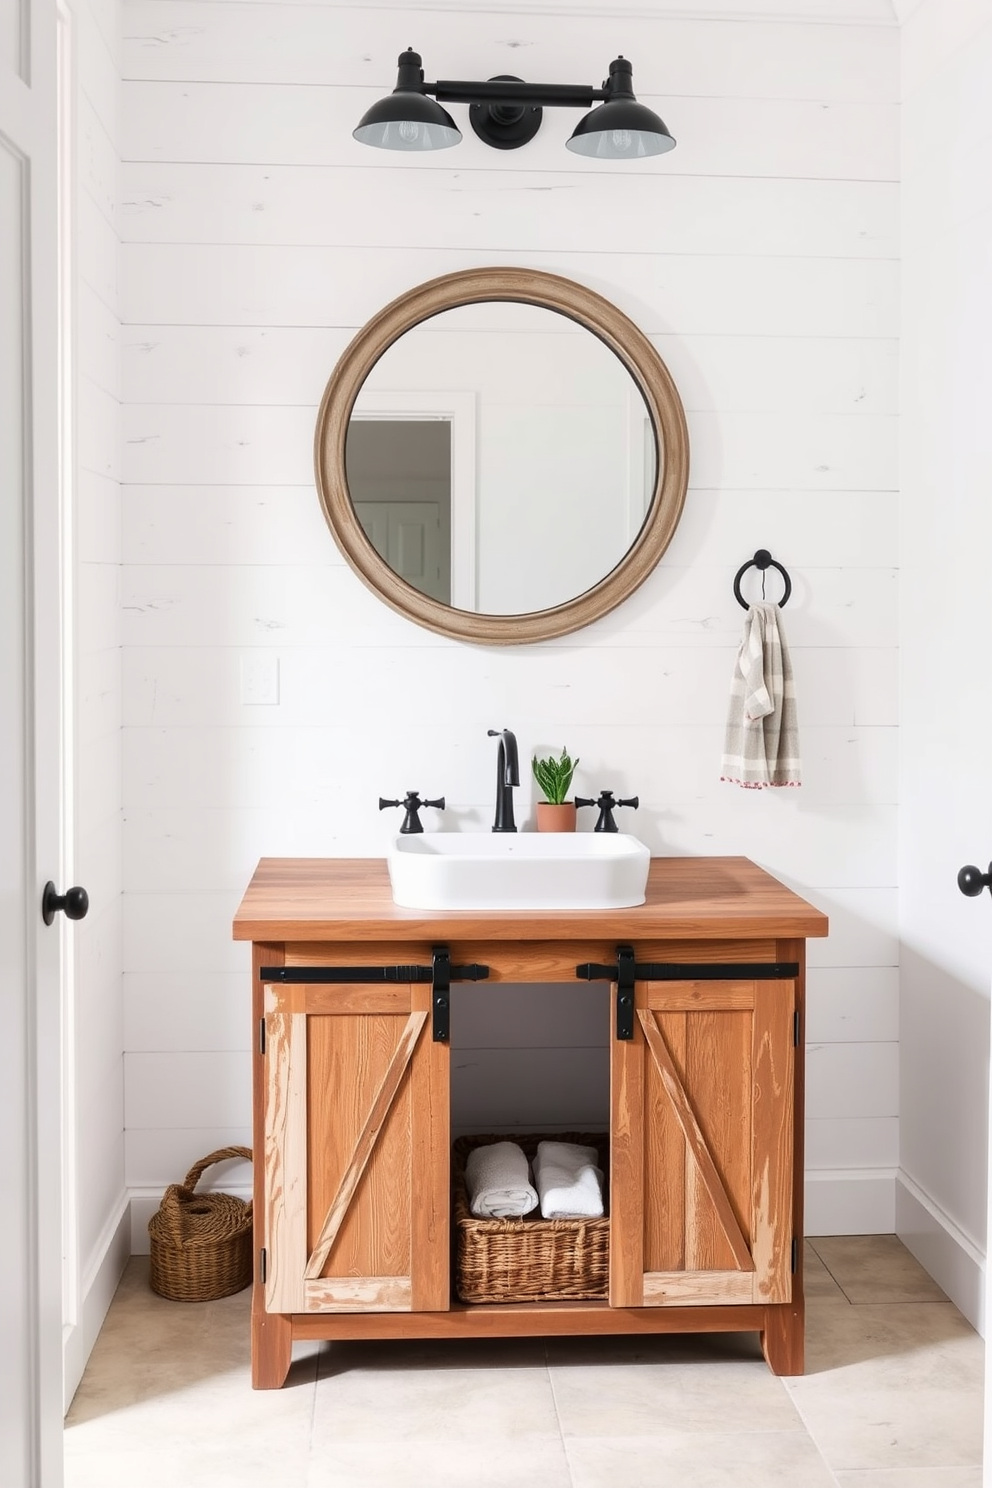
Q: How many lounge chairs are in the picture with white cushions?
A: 0